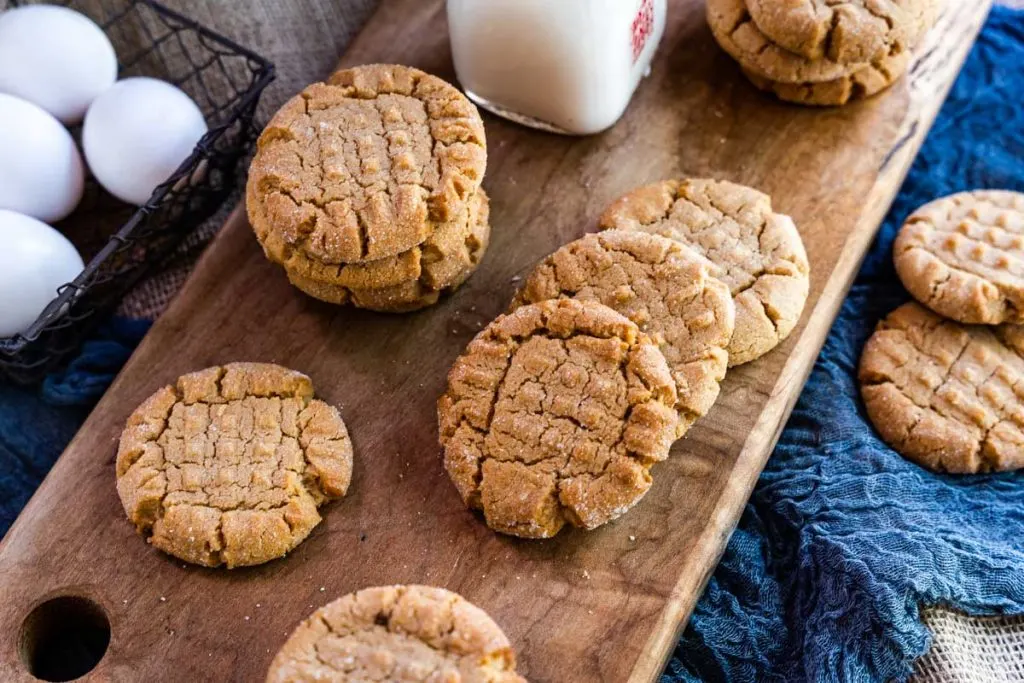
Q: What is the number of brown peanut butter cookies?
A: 13